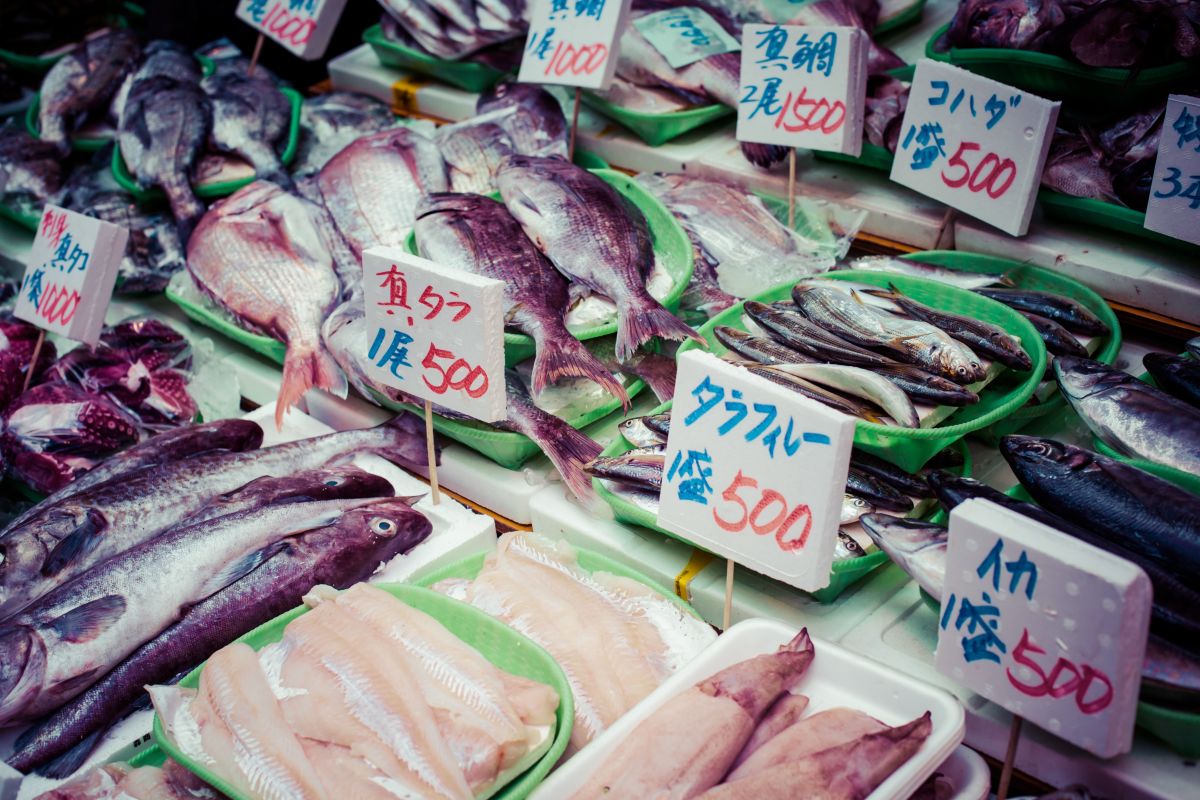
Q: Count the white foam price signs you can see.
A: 9